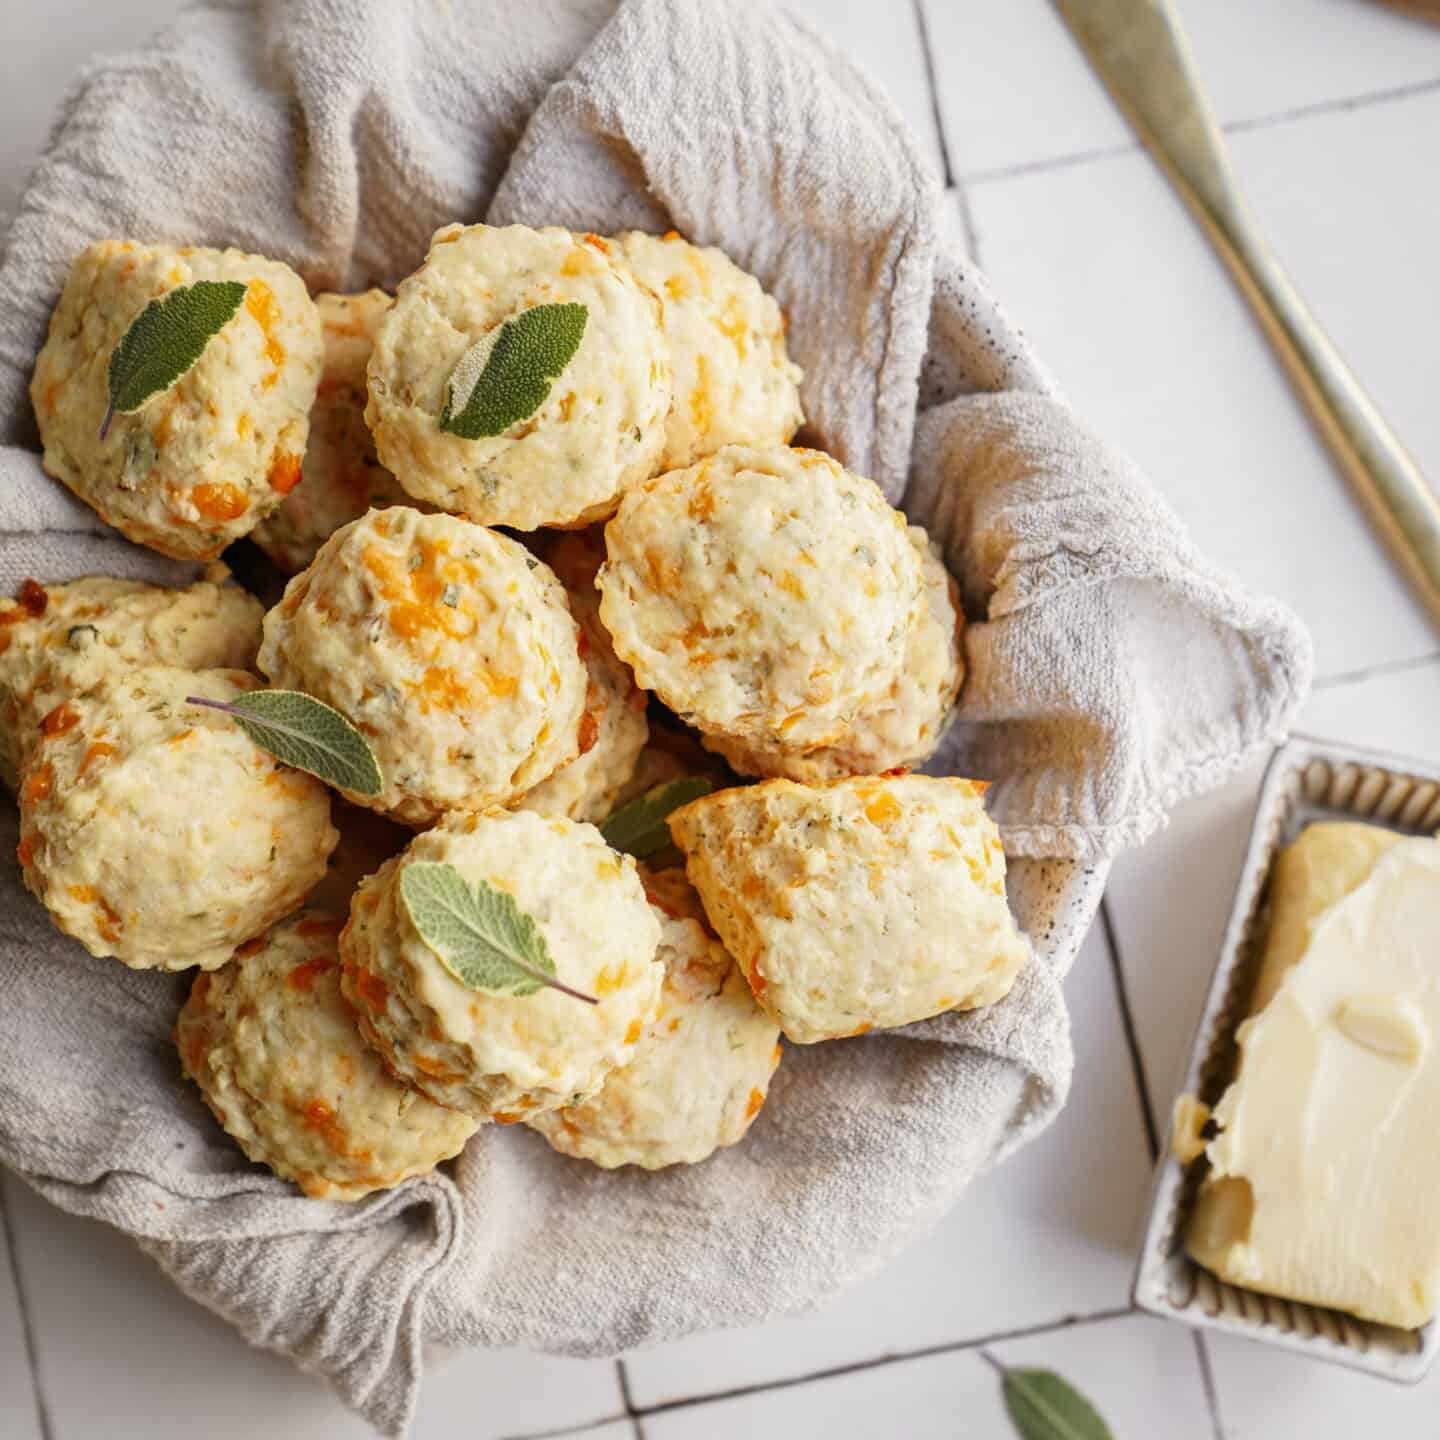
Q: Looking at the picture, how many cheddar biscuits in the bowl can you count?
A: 14